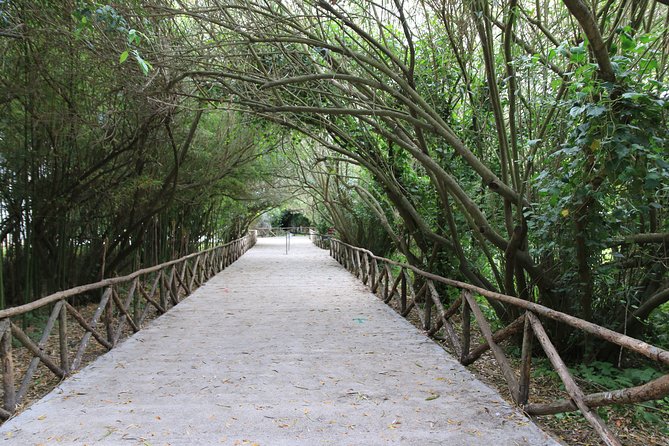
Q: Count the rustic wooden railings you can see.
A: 2